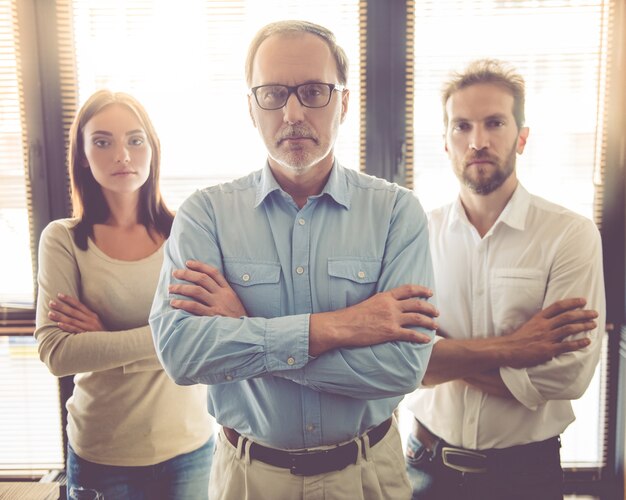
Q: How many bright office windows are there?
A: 3